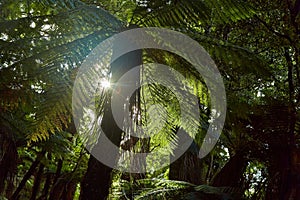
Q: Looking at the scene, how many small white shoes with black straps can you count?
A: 0